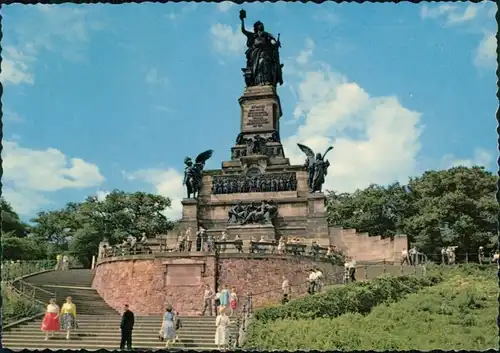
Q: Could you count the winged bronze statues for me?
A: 2